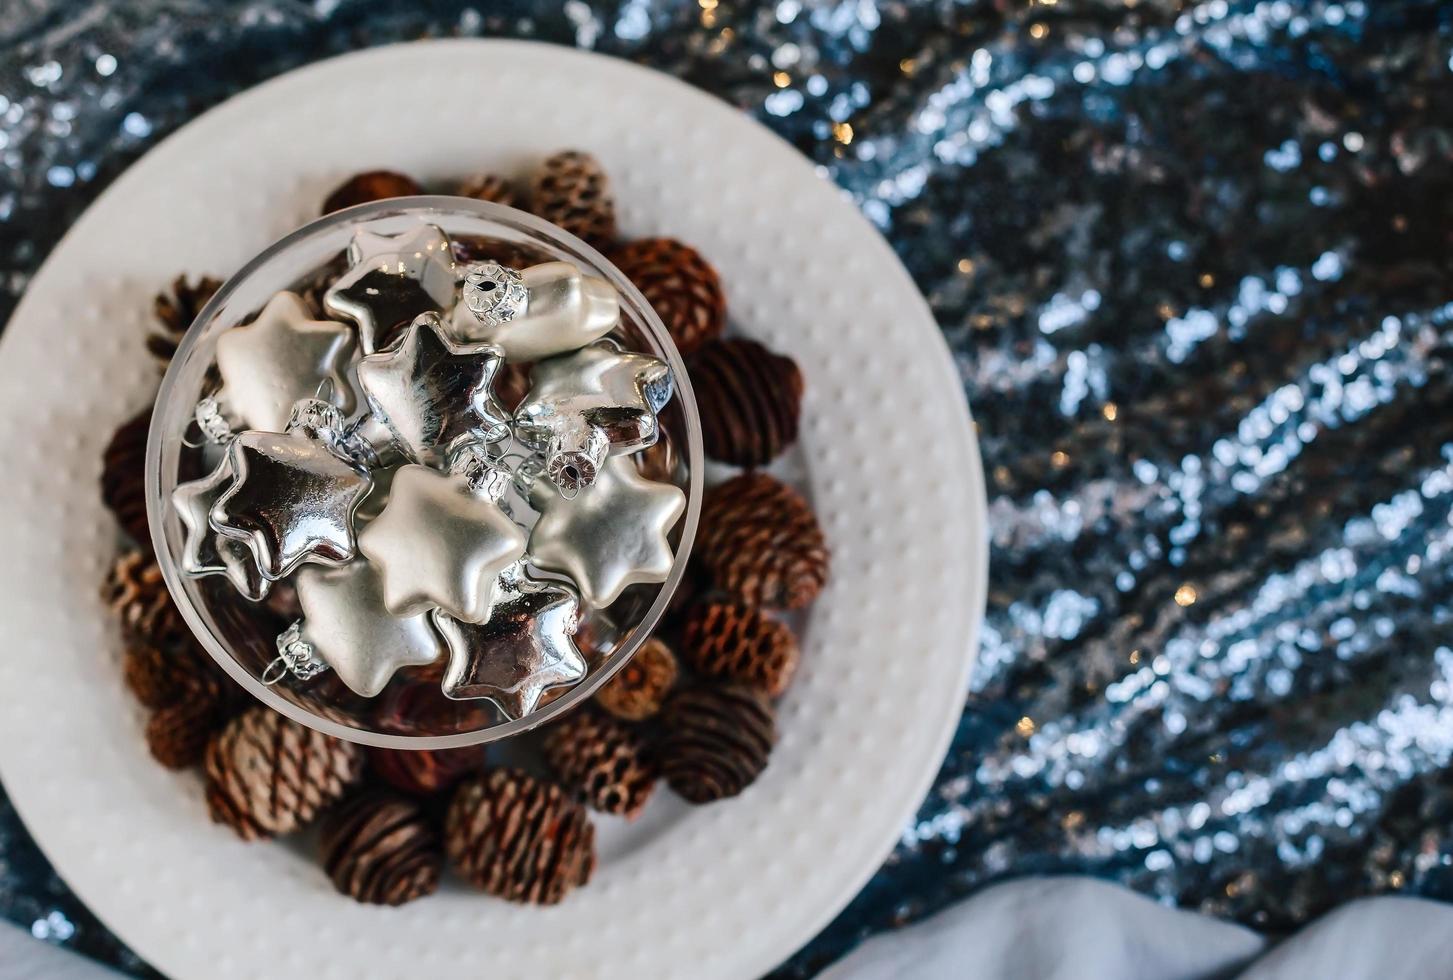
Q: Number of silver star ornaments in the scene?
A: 11